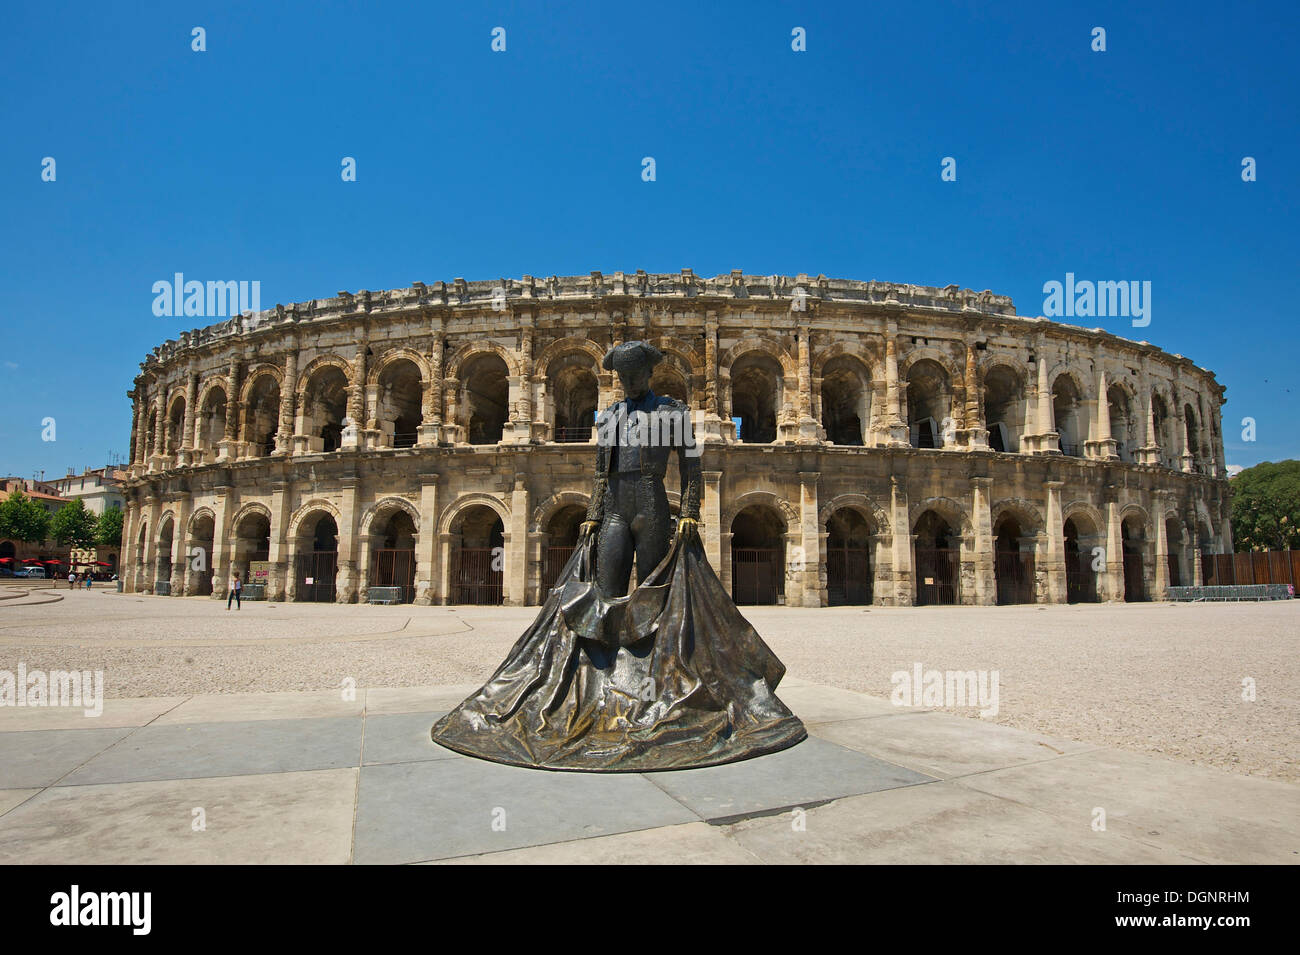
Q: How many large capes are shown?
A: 1